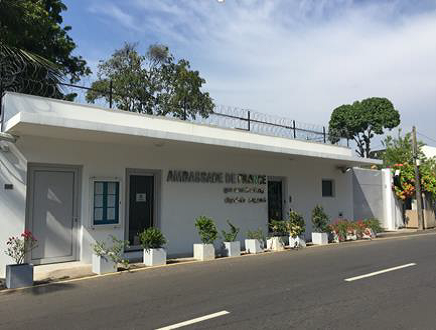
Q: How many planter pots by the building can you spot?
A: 12